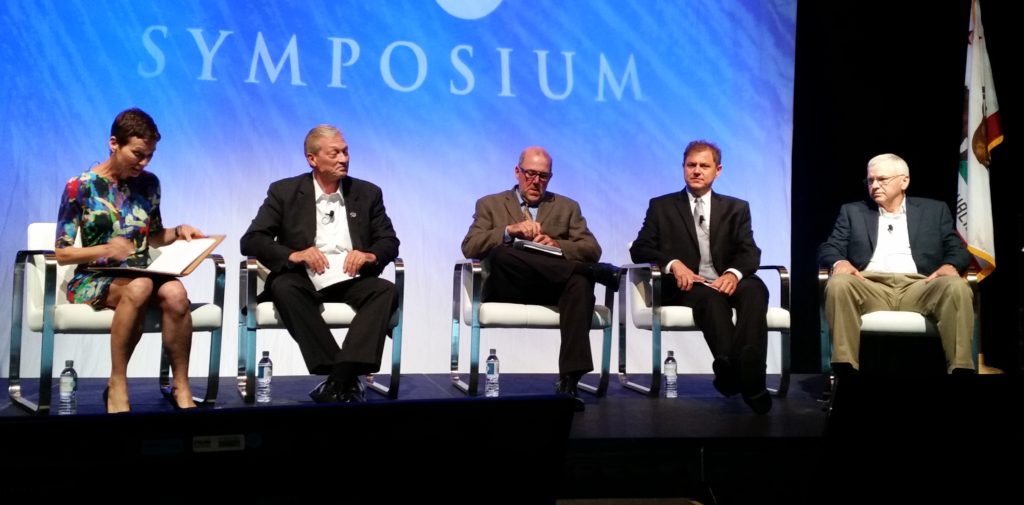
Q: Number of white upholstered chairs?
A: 5